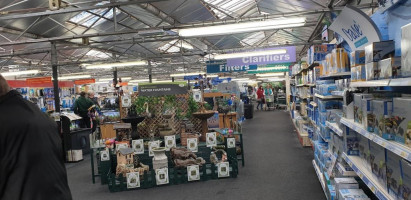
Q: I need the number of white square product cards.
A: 14